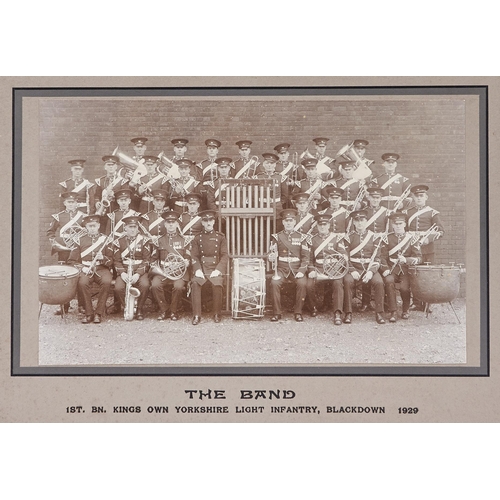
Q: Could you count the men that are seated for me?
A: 8